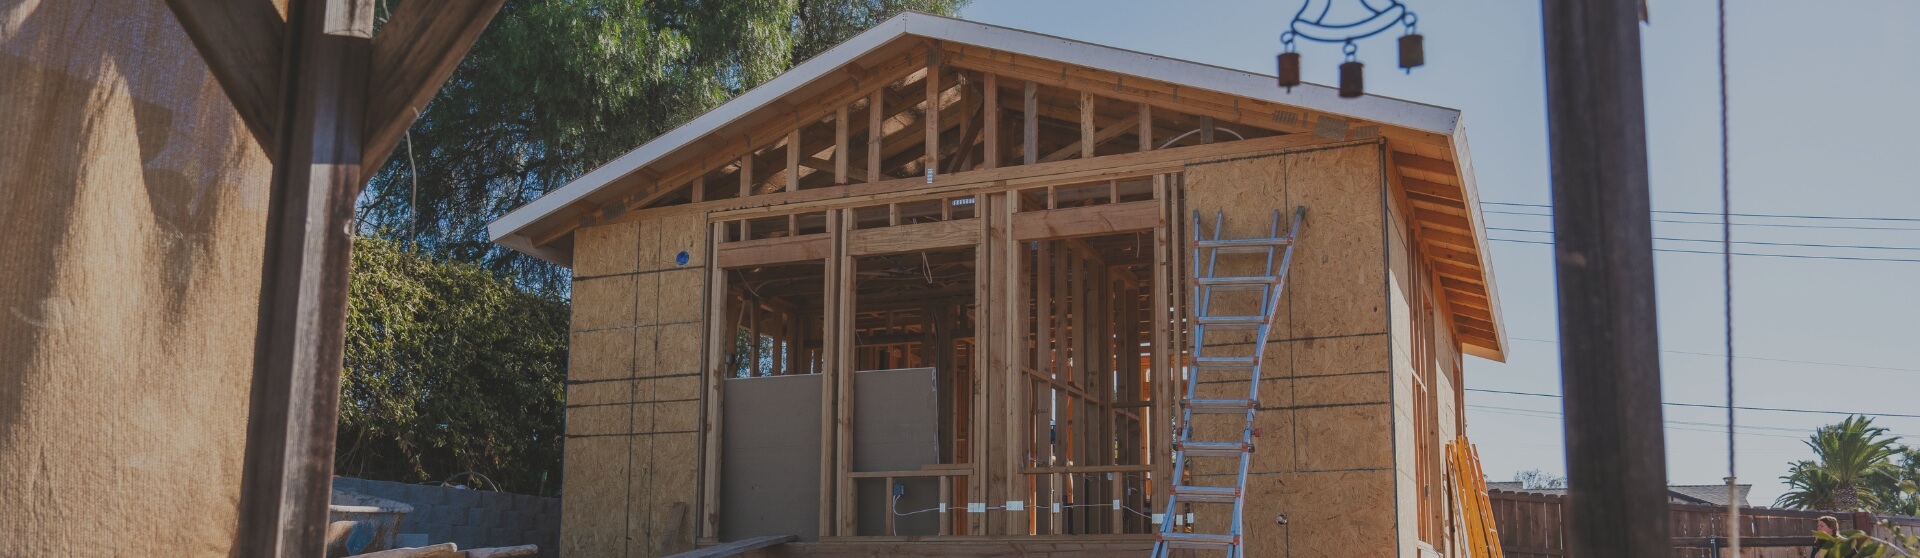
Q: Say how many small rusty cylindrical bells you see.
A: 3